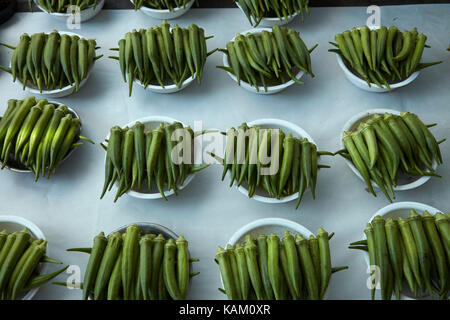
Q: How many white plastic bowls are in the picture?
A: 13